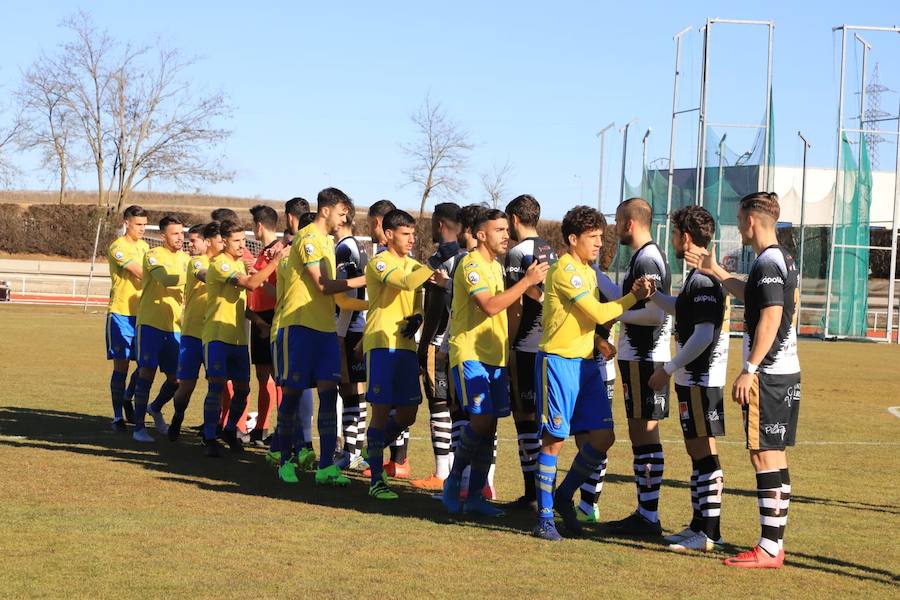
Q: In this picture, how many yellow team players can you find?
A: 9